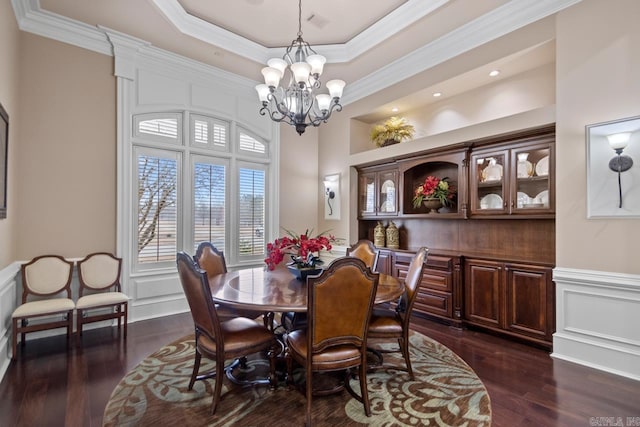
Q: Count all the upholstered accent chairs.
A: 2